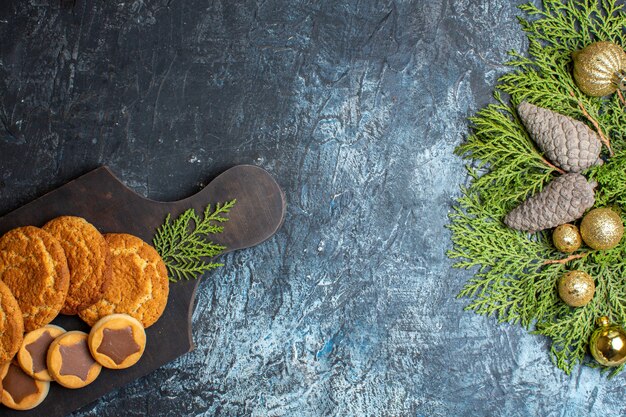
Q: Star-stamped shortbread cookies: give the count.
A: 4